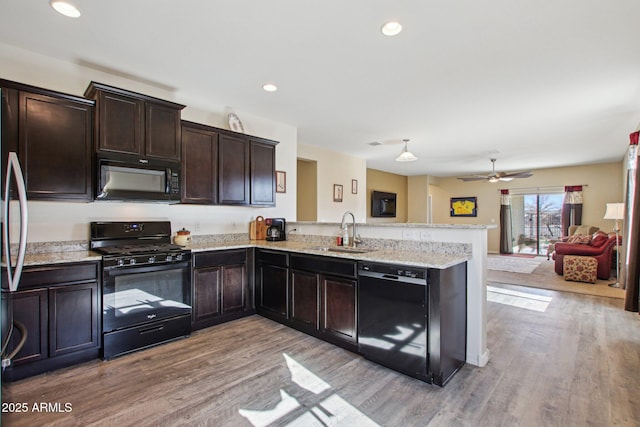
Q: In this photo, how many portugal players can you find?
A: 0